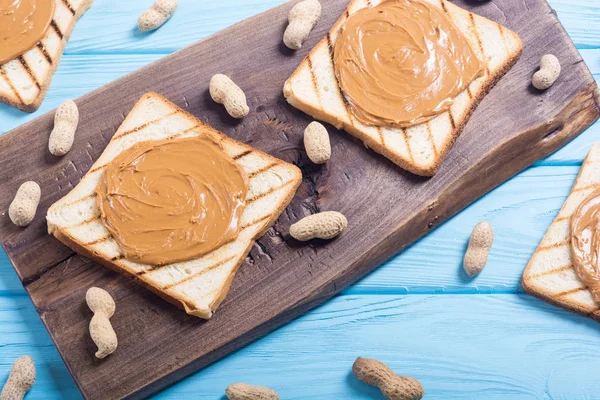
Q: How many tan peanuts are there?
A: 13